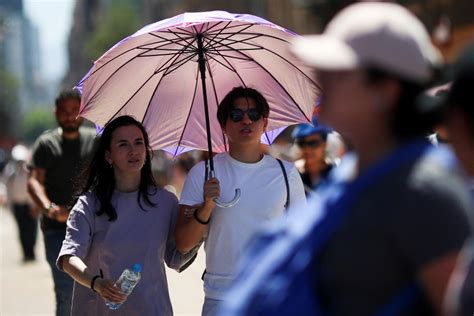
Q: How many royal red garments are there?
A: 0